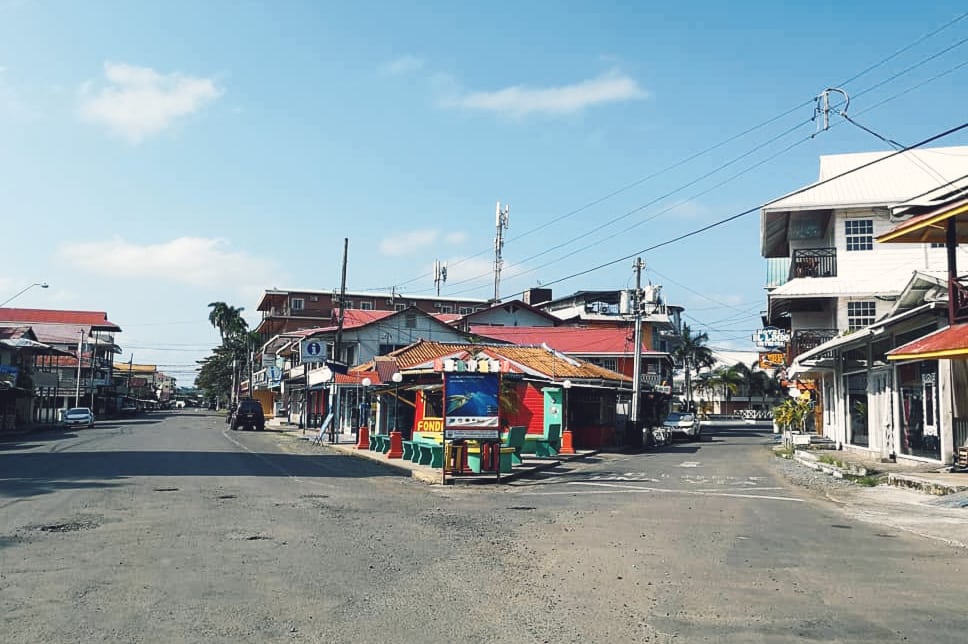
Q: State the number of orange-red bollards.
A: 3